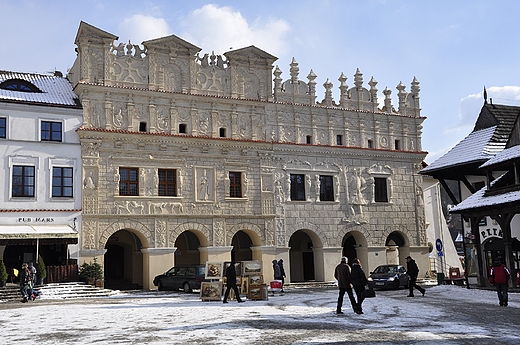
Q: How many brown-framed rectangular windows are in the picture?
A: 3